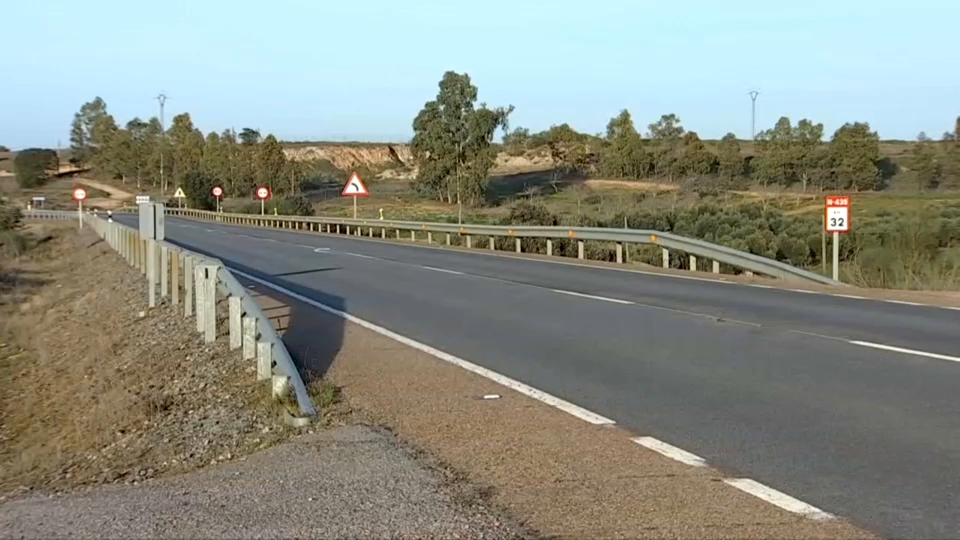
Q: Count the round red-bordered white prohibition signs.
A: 3